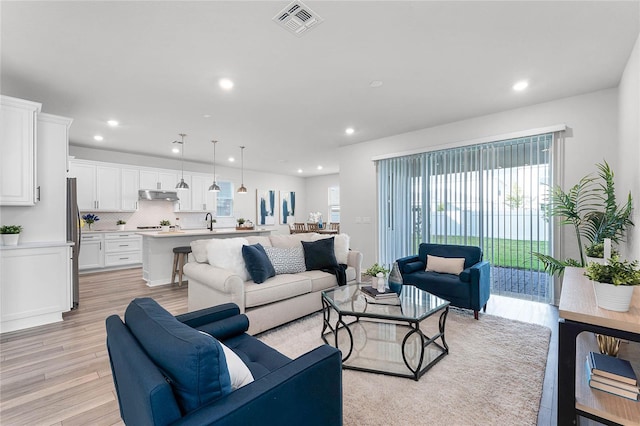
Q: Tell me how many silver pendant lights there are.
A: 3